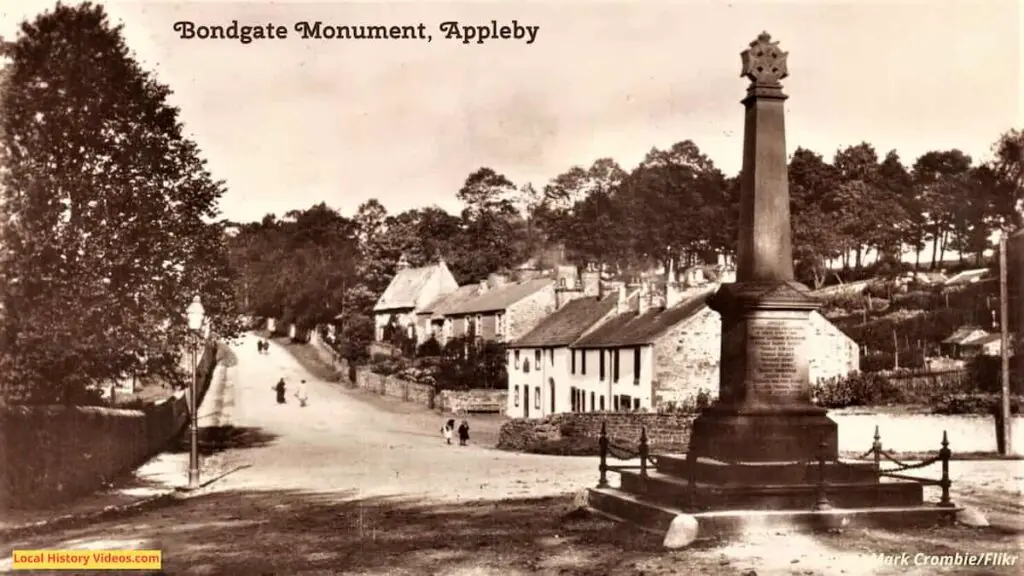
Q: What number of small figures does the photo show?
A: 6